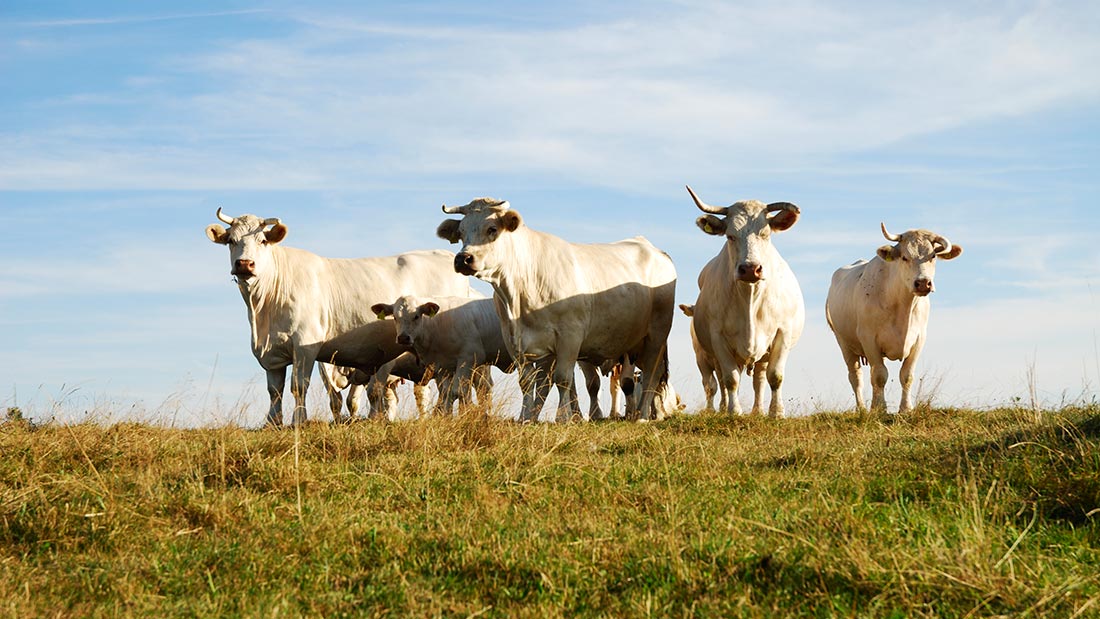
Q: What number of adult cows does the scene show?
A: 4